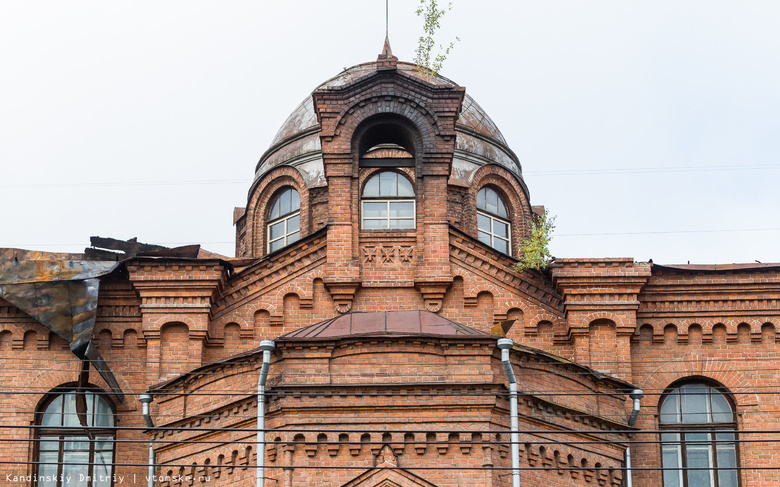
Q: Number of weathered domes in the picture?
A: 1